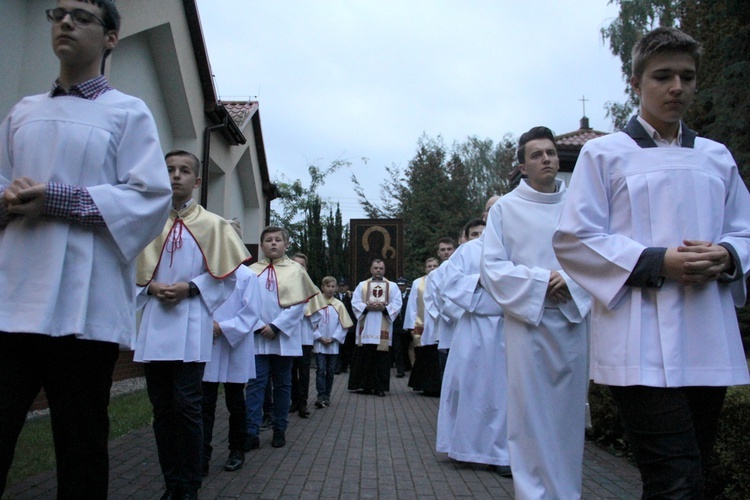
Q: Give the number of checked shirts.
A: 1